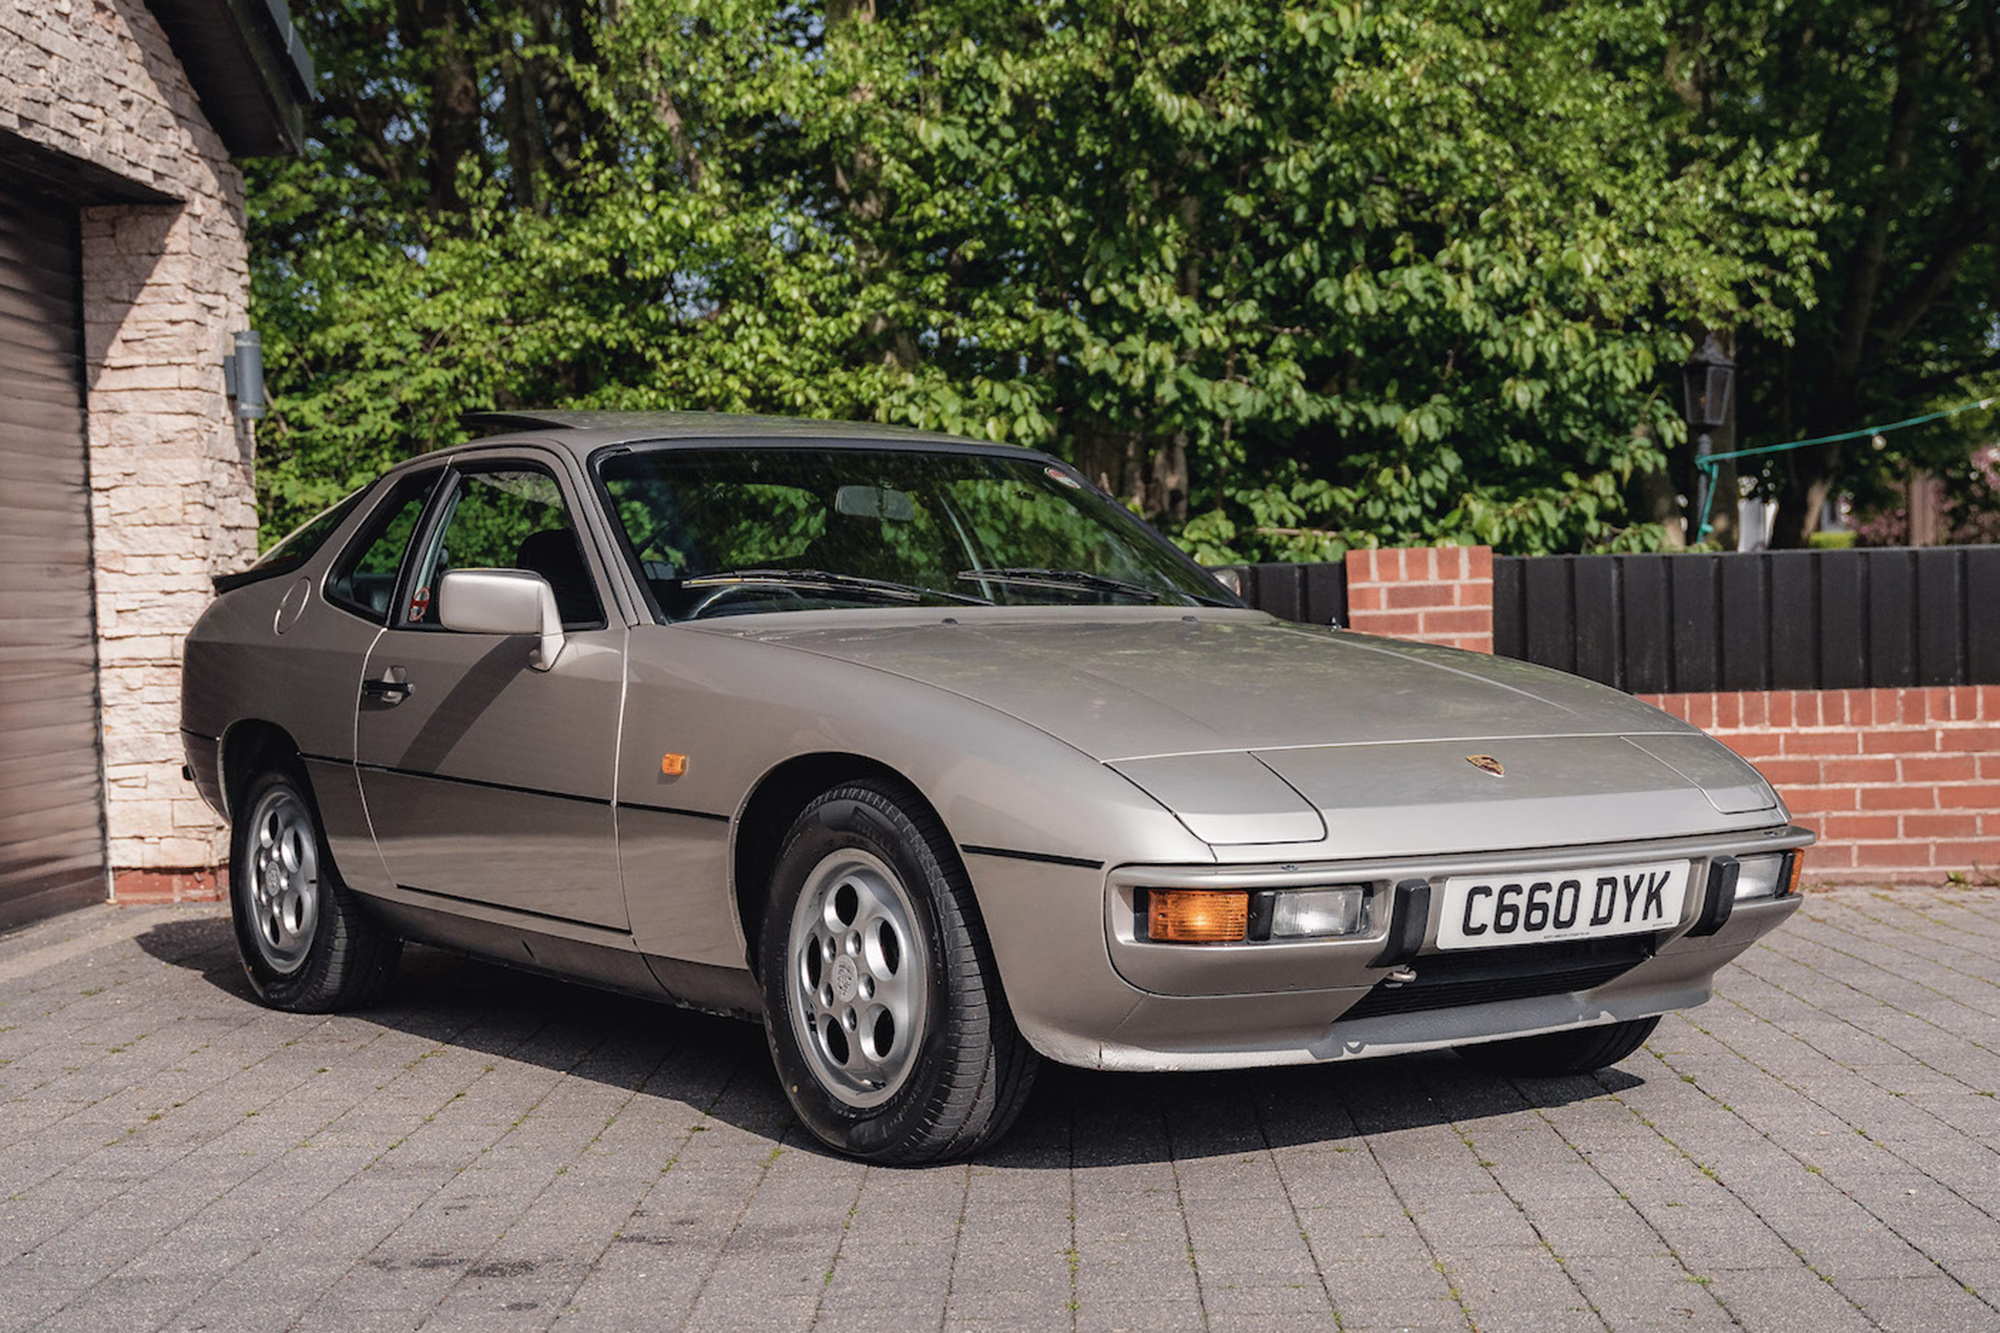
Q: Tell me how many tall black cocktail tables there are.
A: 0